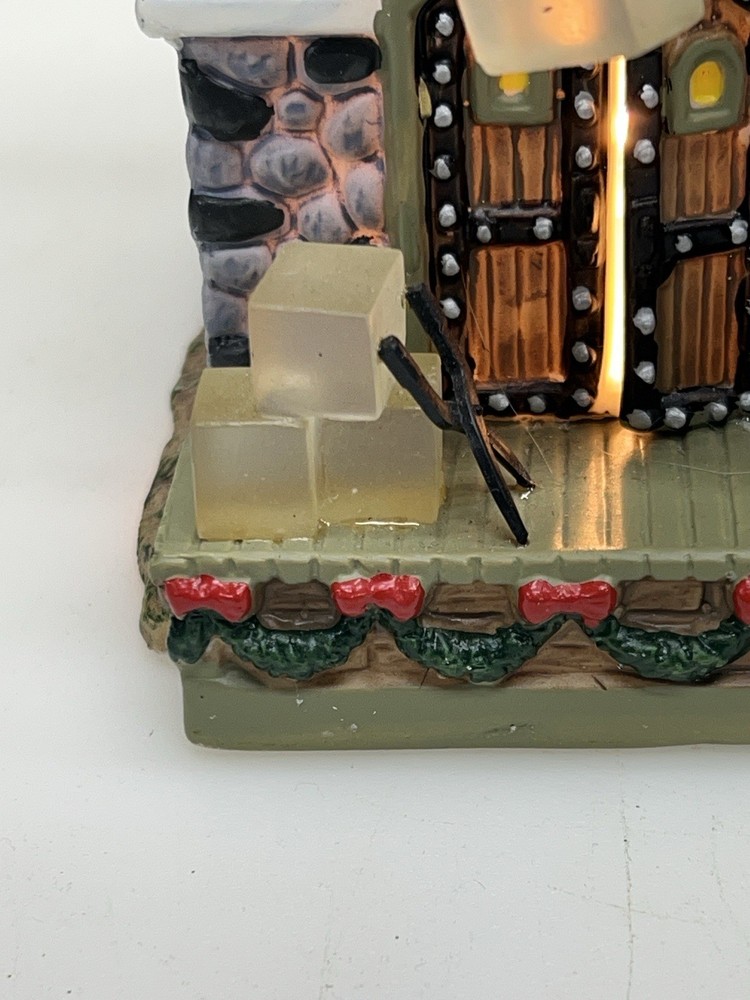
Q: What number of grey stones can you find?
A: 9